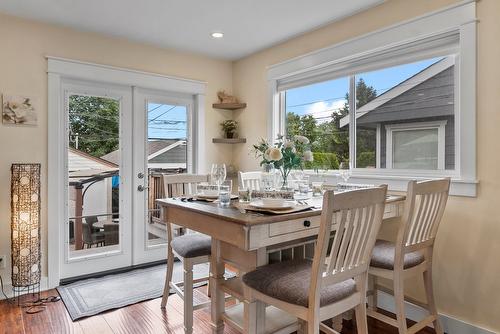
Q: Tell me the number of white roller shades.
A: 1